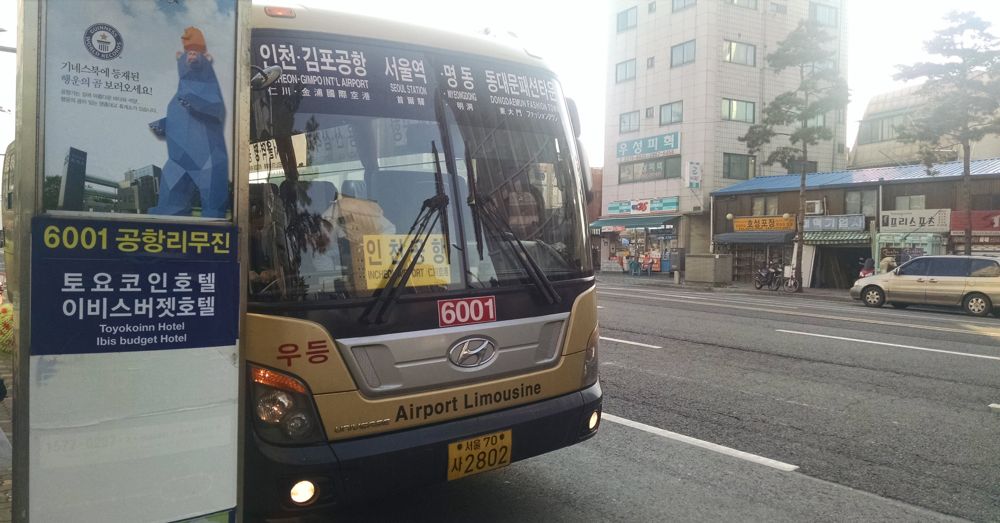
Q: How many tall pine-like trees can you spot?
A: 2